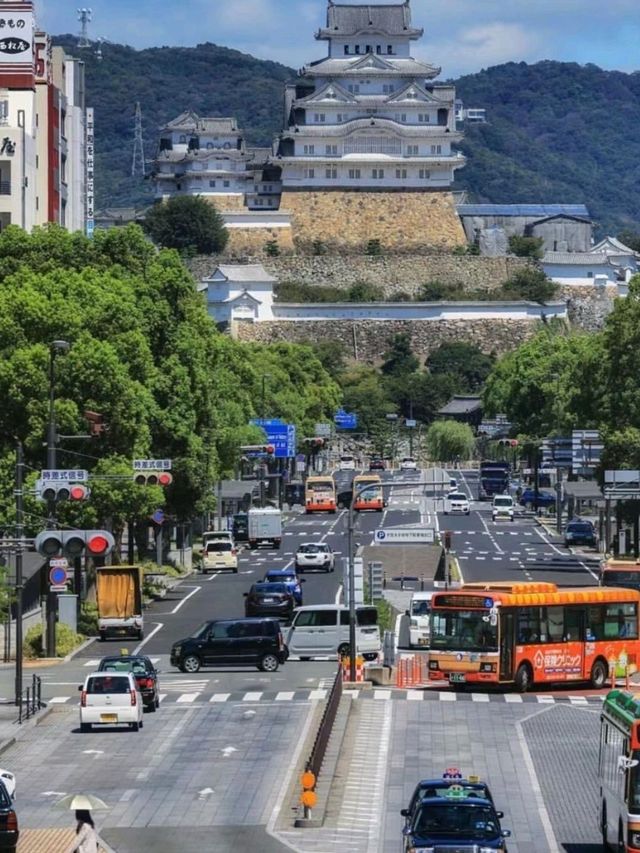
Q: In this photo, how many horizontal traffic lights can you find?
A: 6